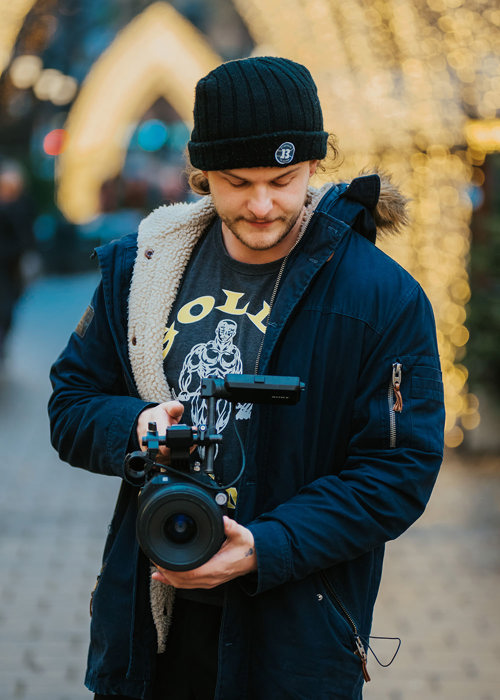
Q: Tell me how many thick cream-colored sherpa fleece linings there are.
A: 1